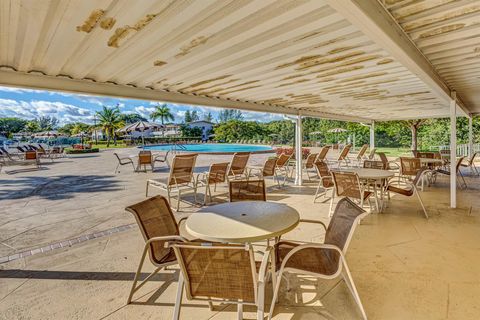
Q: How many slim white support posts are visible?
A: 4